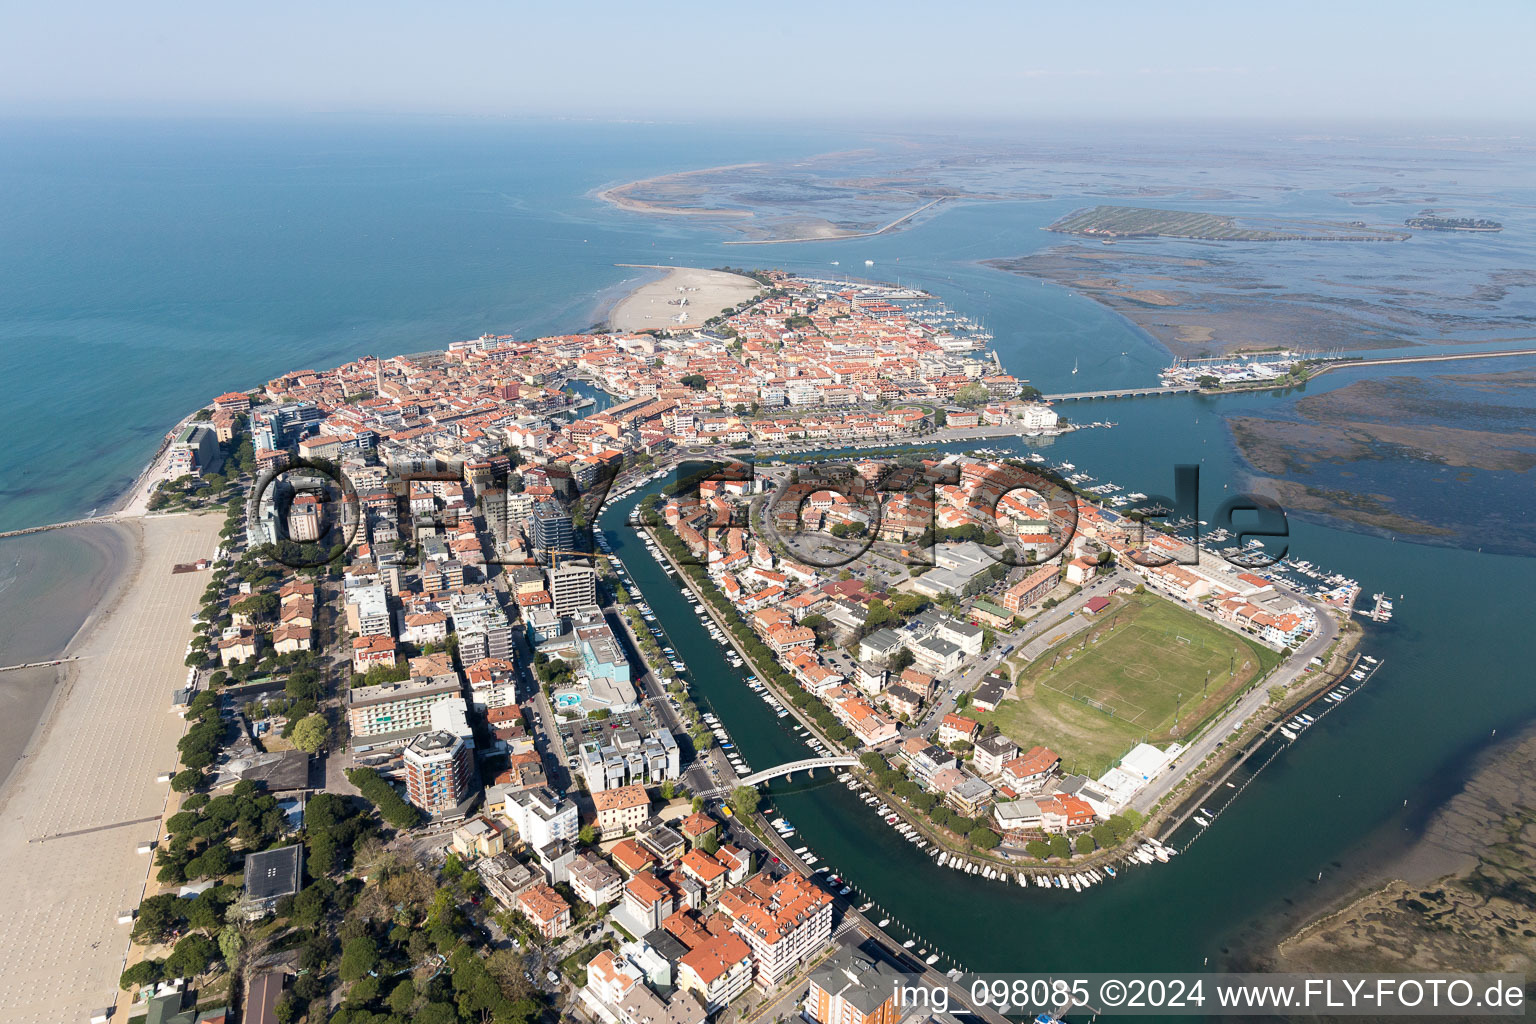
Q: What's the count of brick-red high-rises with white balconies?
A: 1